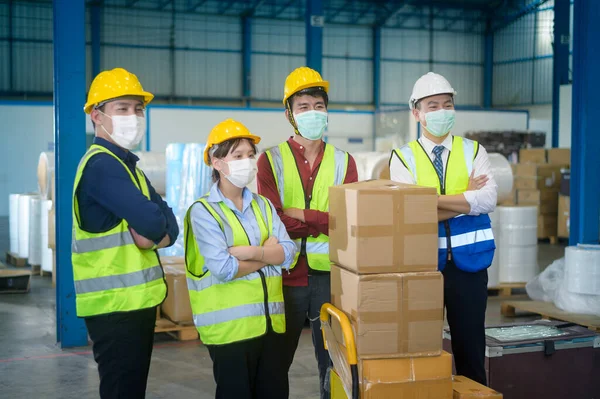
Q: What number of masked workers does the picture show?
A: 4